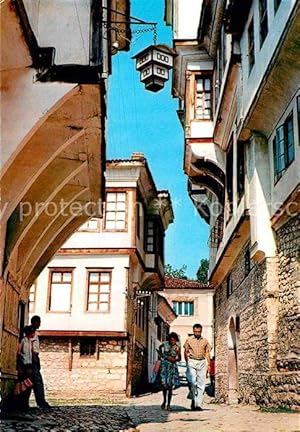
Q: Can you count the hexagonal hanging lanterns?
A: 1